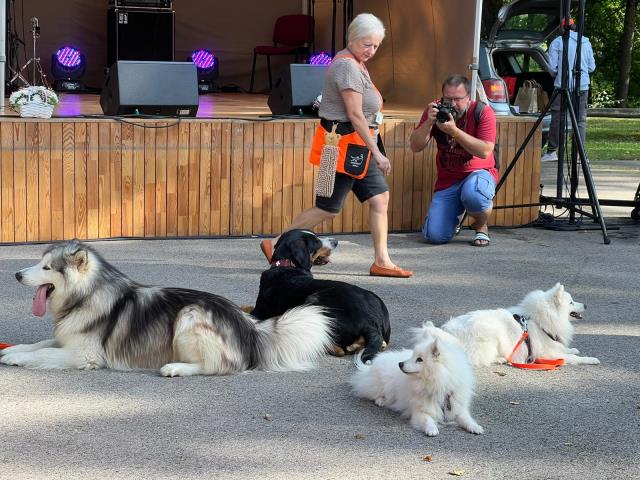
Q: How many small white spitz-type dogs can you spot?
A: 2